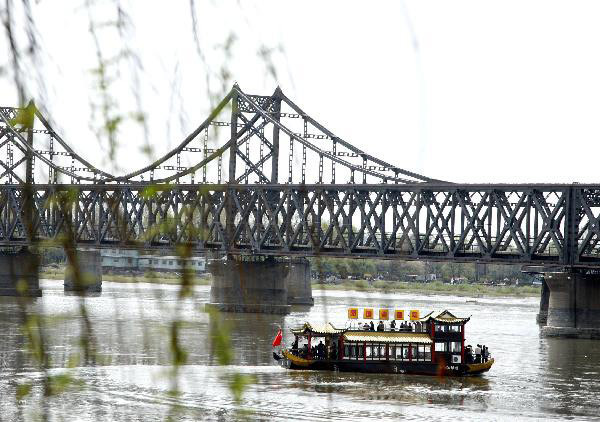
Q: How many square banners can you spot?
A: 5